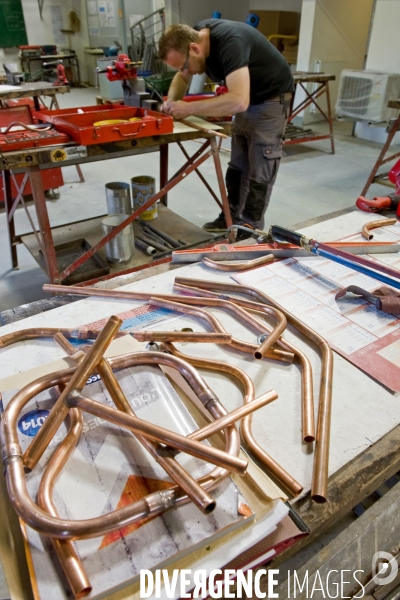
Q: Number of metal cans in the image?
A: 3